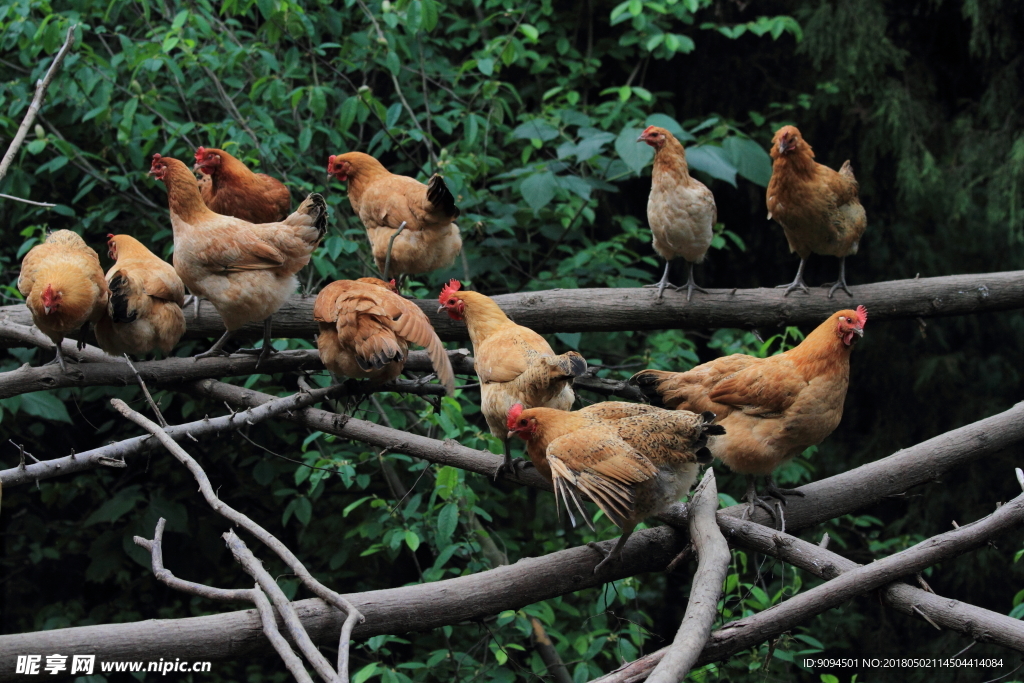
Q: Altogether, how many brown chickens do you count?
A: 11